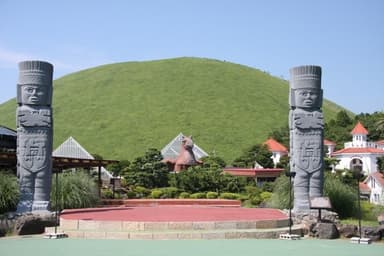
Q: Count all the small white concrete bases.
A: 3